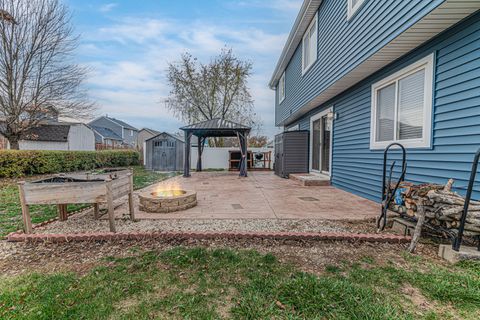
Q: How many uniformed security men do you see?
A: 0